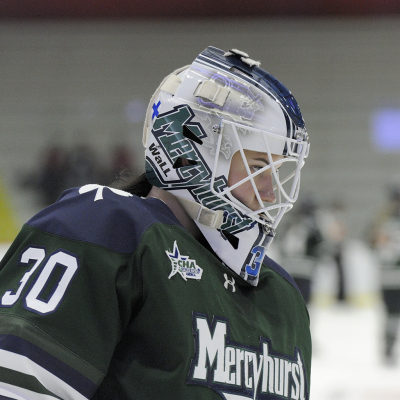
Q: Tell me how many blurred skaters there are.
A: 2